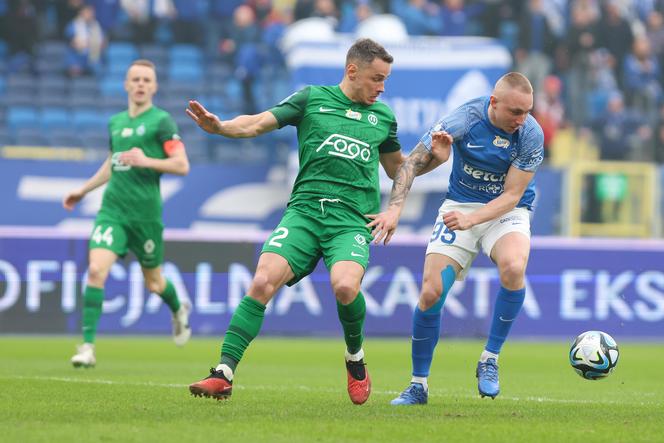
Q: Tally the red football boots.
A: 2